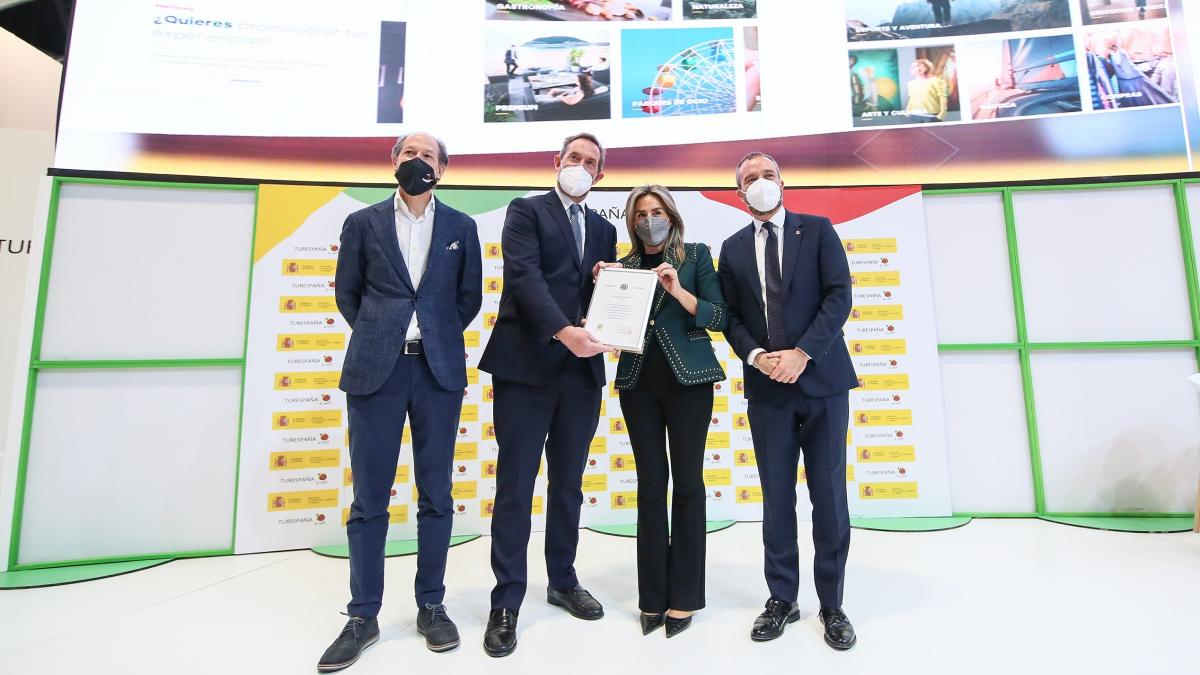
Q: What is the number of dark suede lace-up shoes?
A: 2